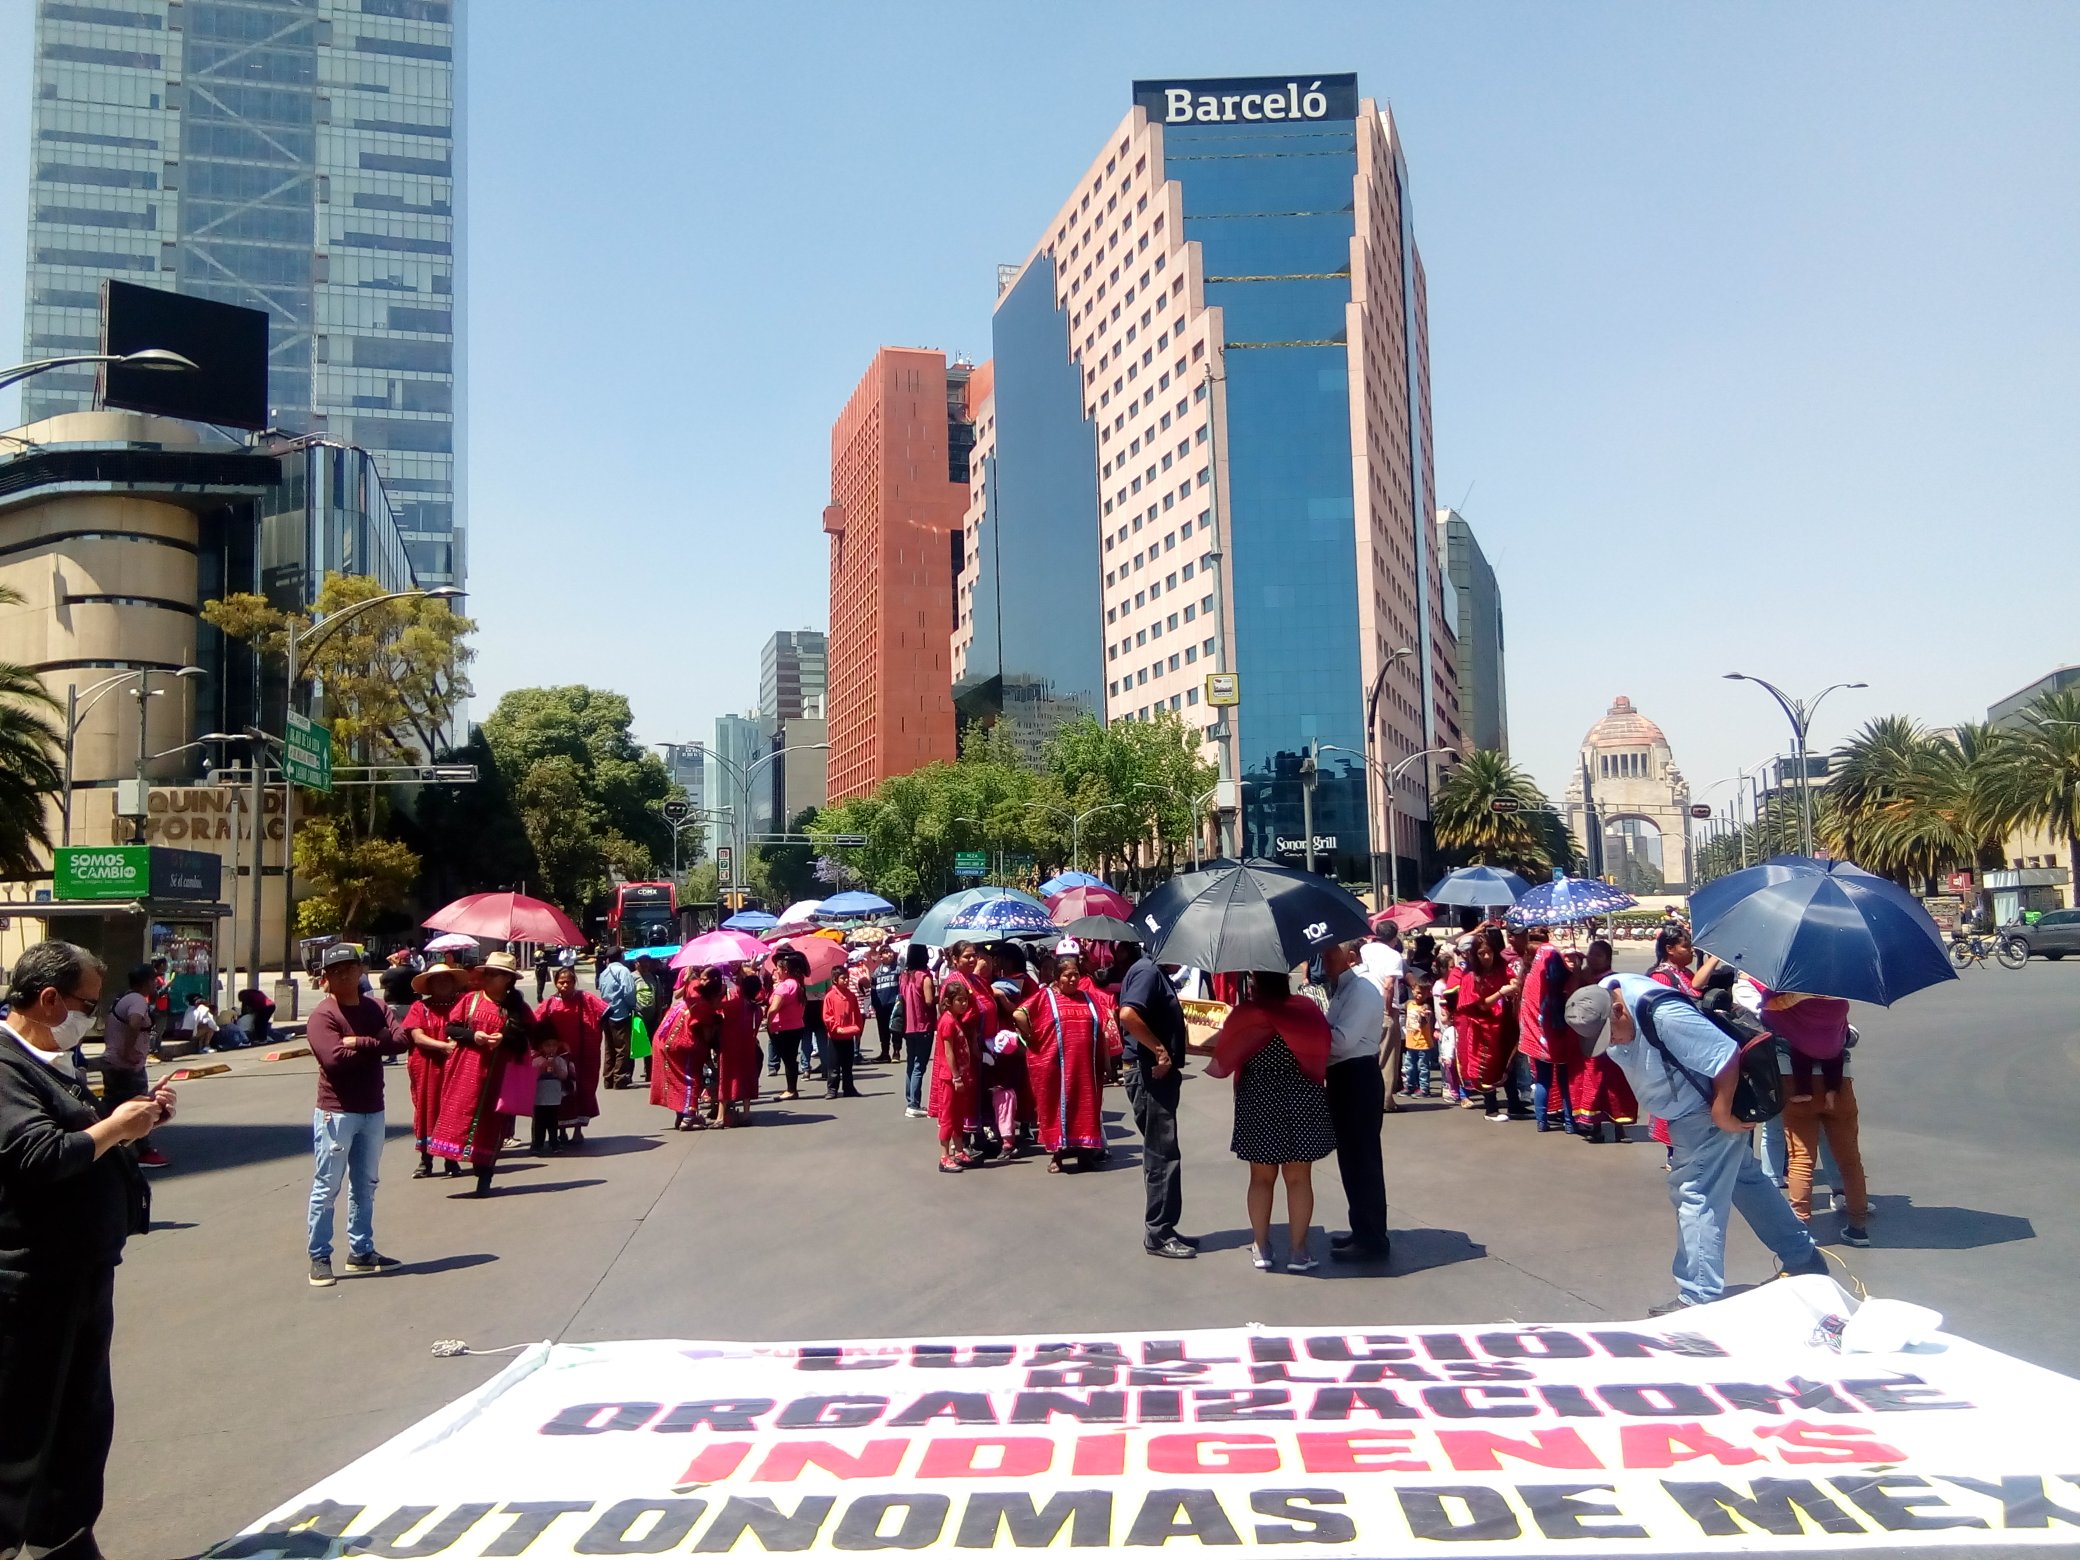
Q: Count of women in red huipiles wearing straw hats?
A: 2